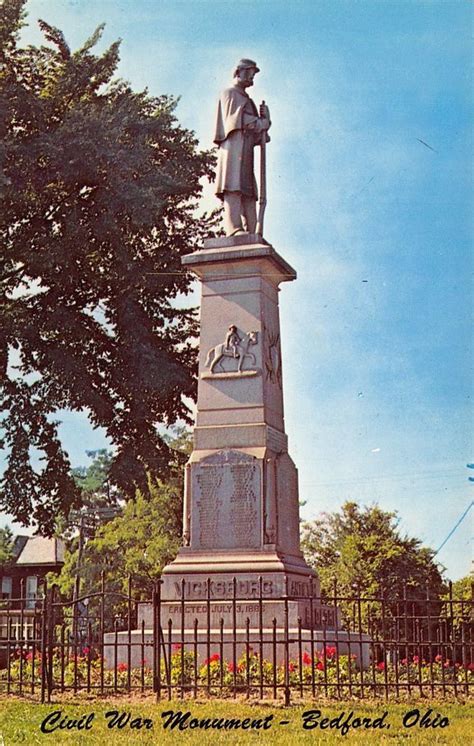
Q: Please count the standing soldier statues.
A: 1